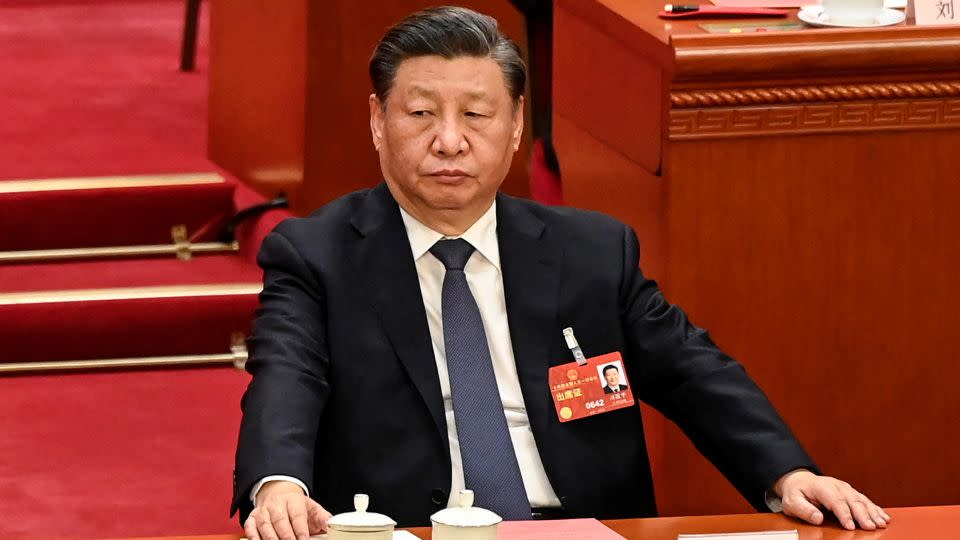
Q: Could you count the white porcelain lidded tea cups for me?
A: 2